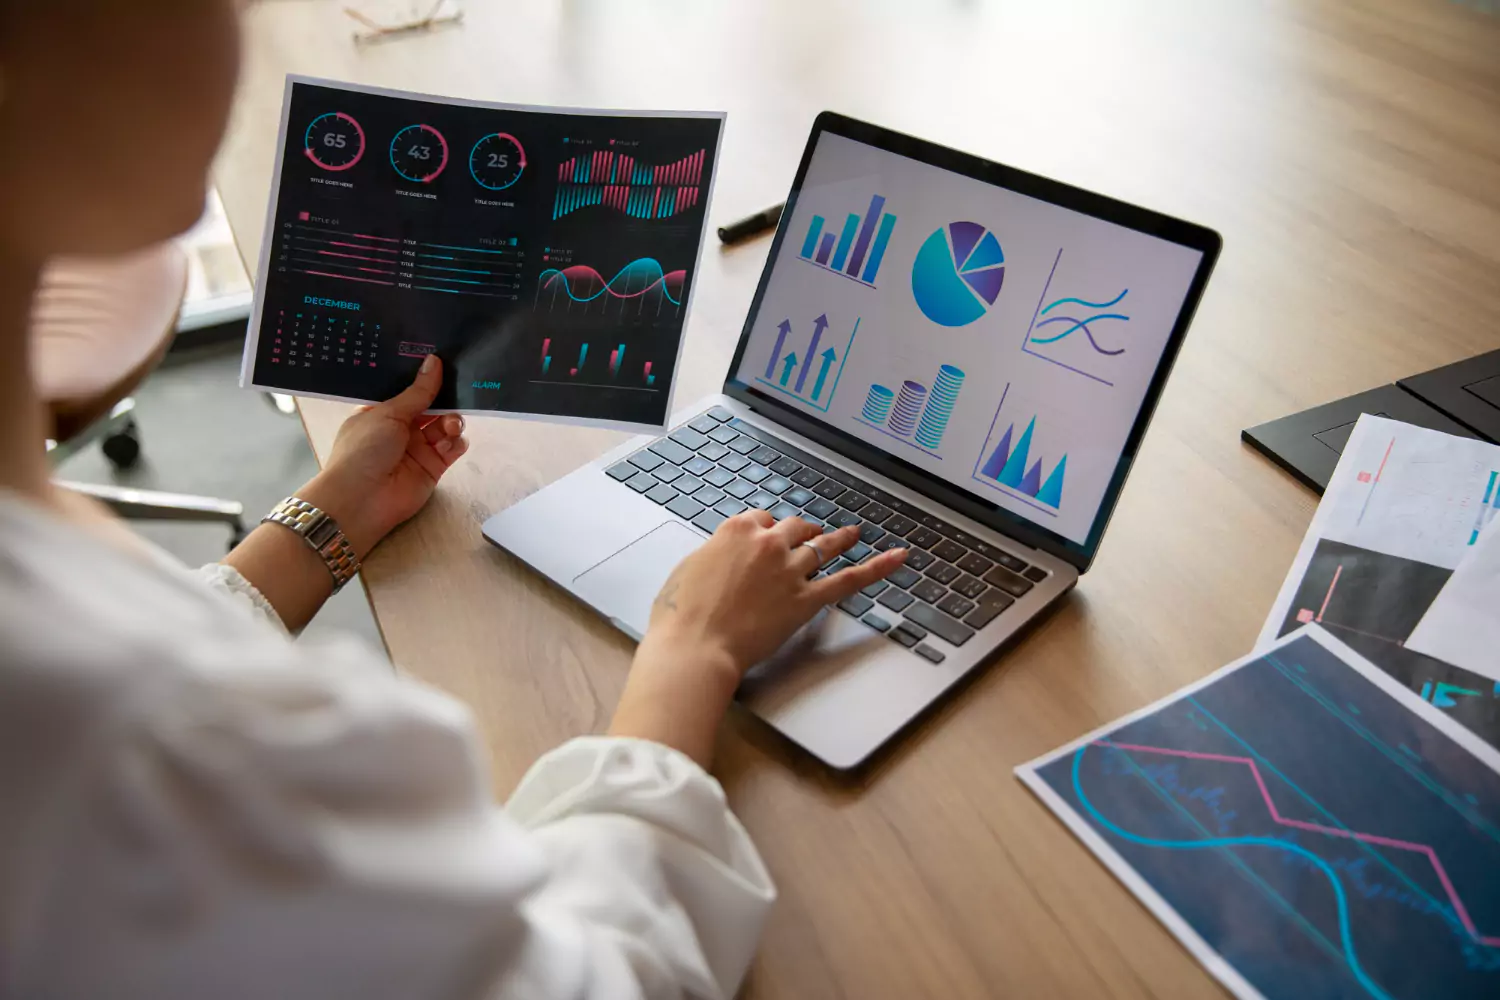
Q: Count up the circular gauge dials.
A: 3